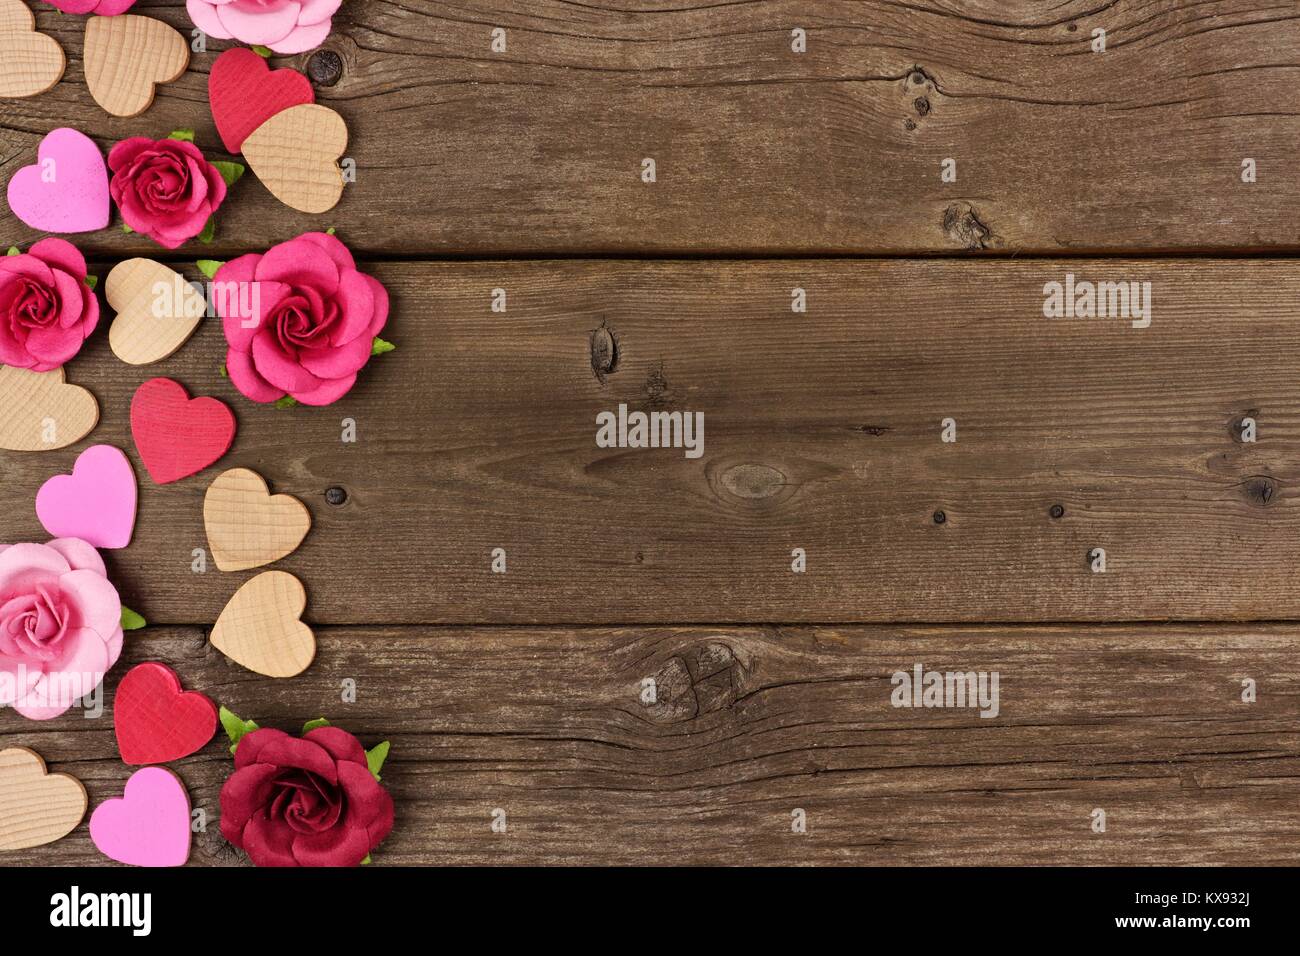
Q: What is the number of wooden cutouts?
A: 14